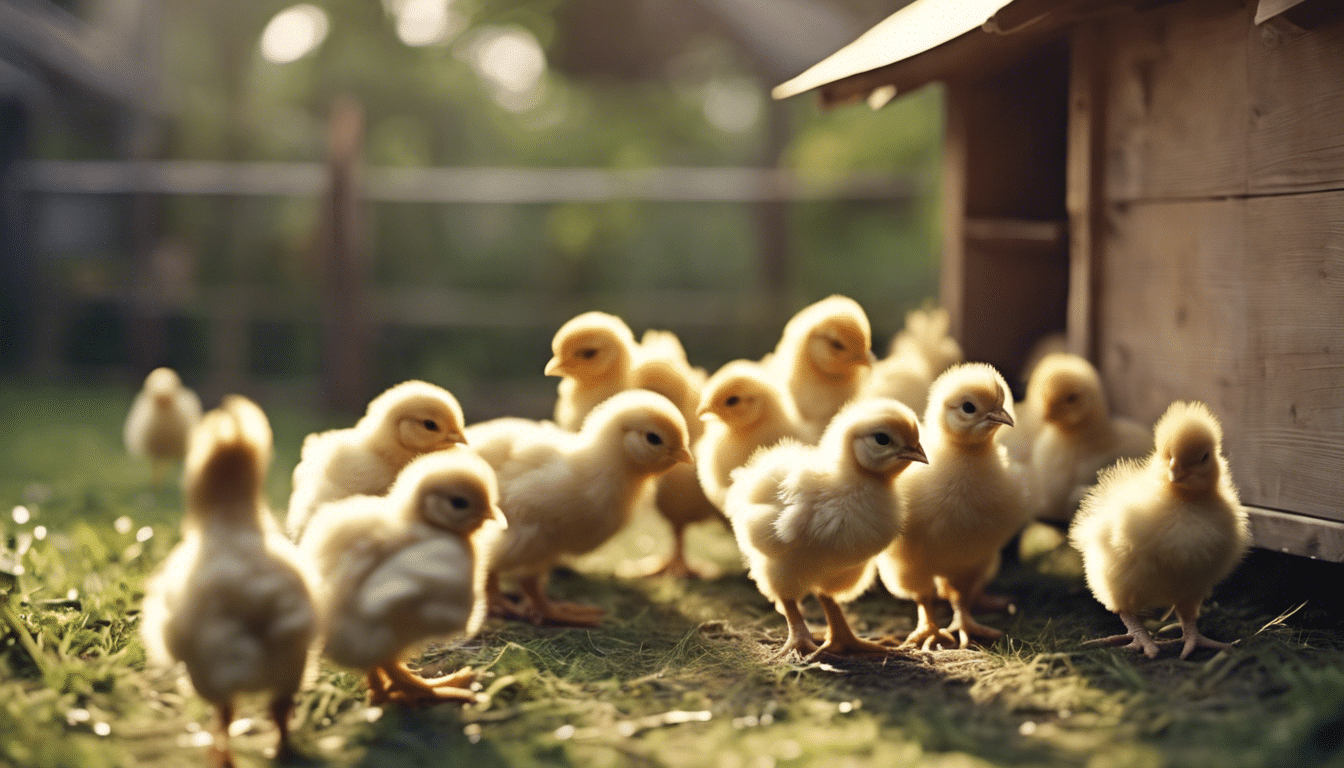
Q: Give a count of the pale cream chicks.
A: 14